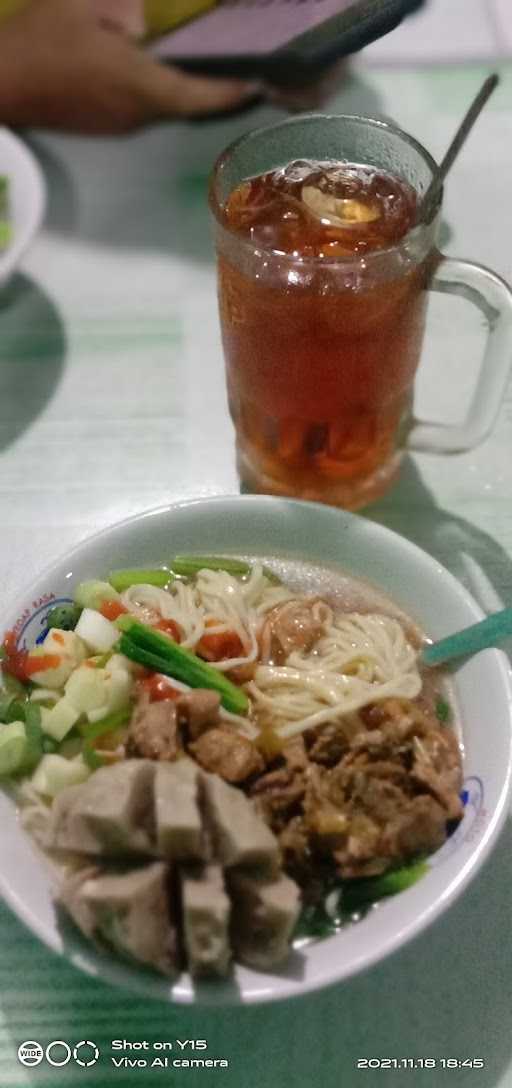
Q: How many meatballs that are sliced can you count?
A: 1